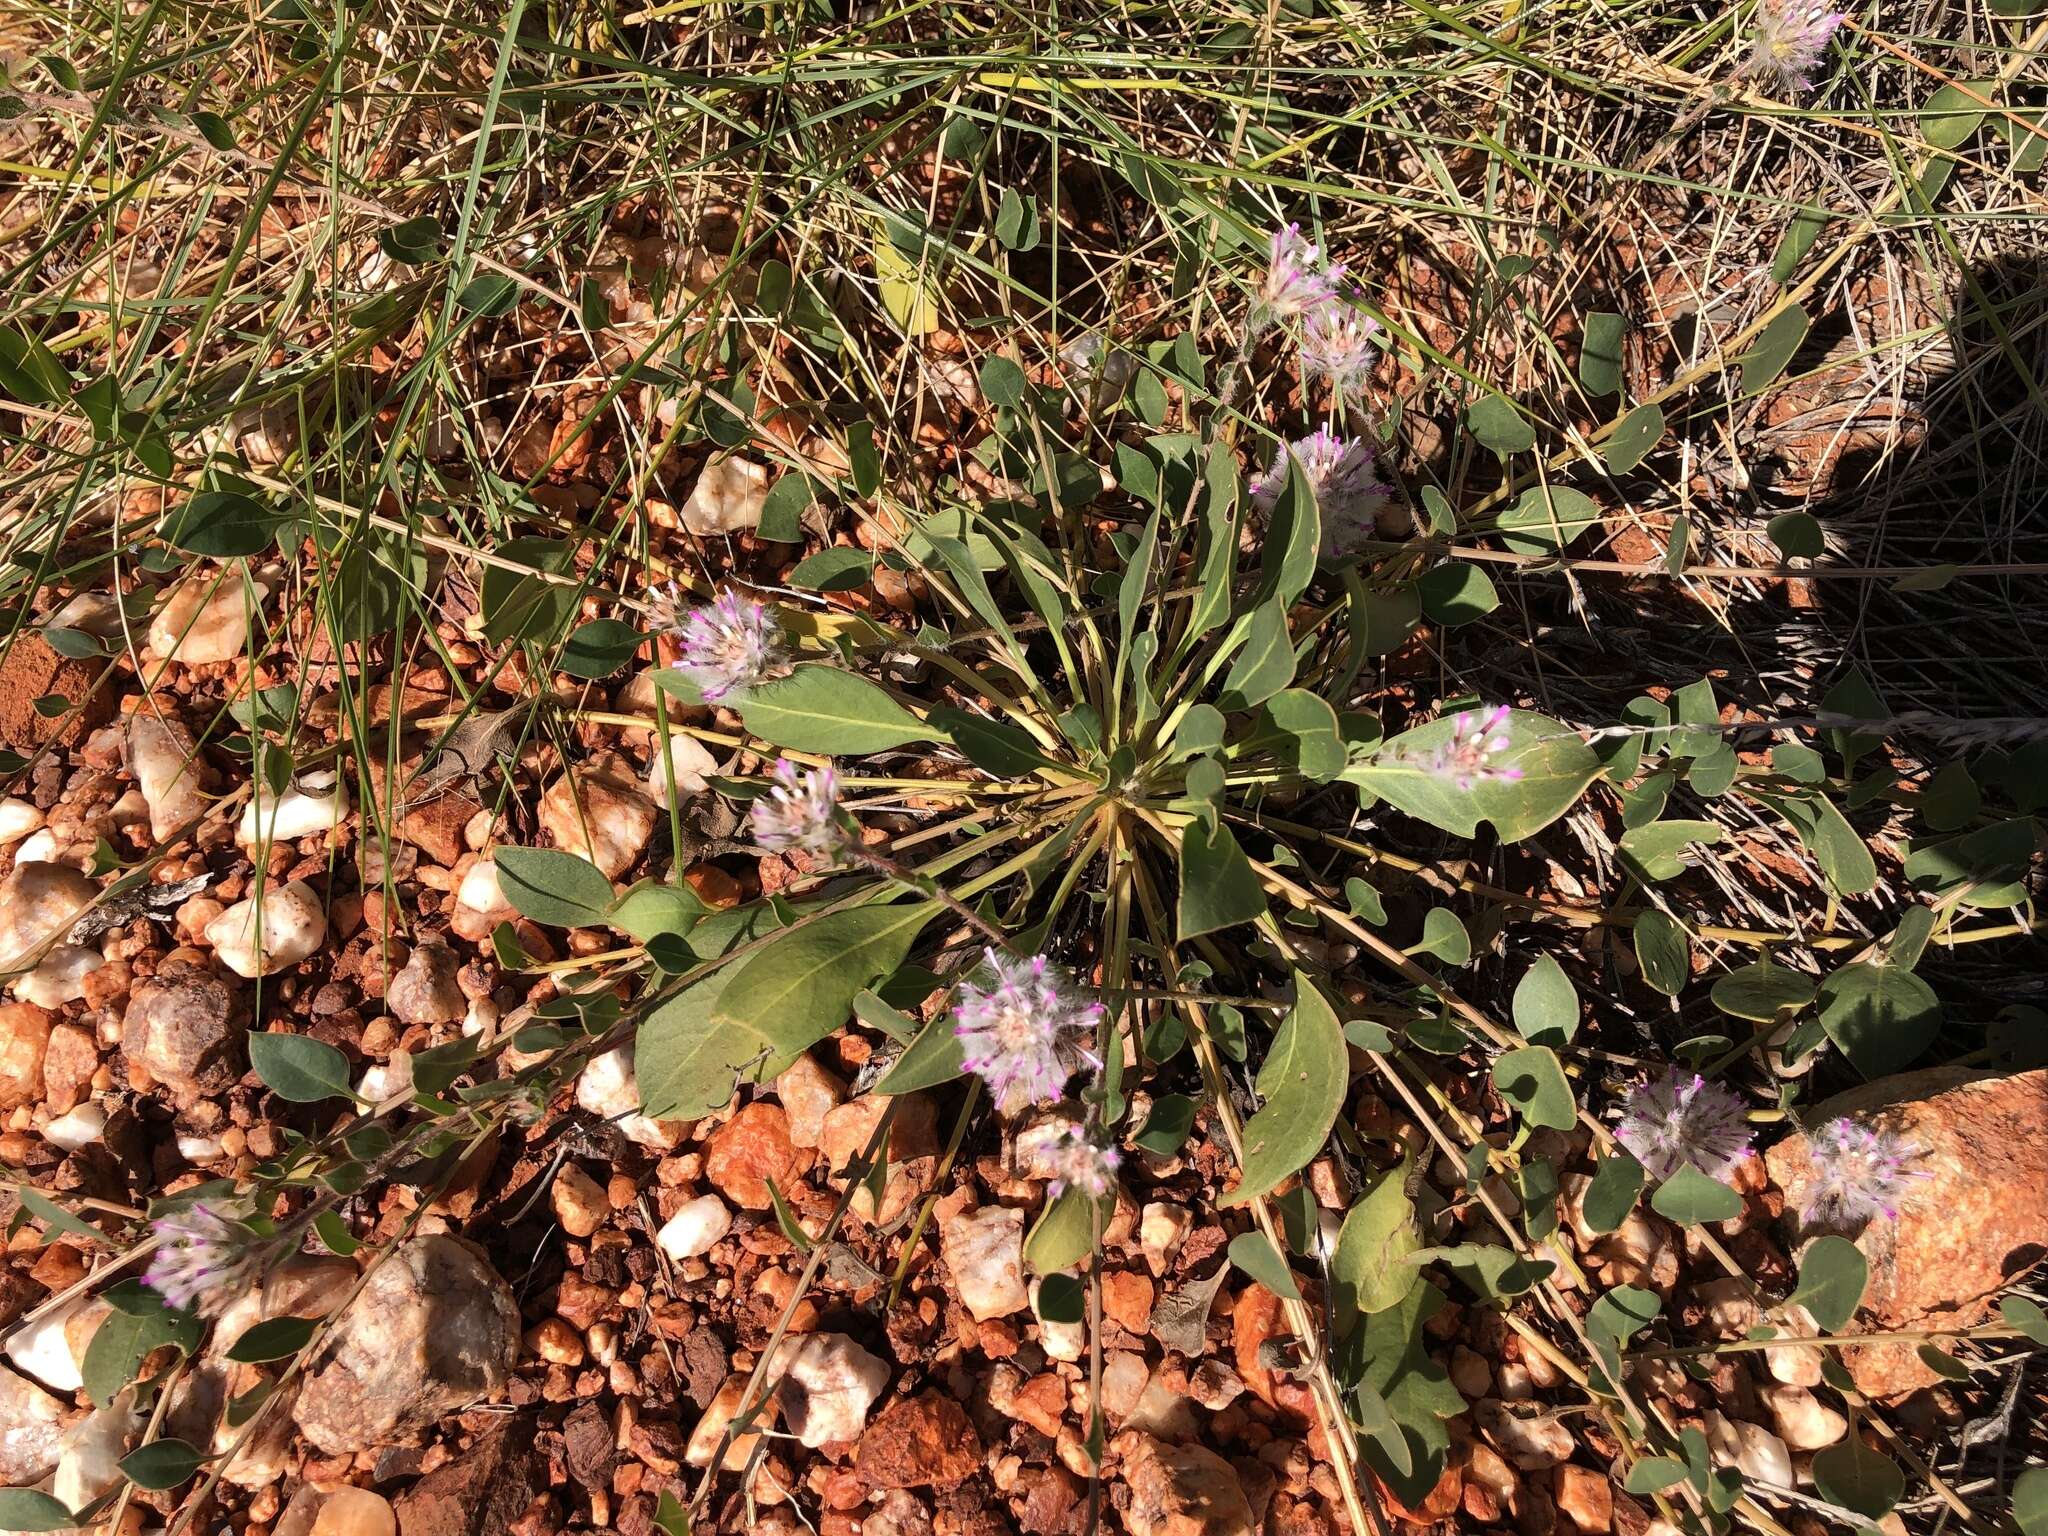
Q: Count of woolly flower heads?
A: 12